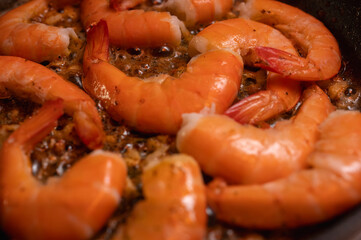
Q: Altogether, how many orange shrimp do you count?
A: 11